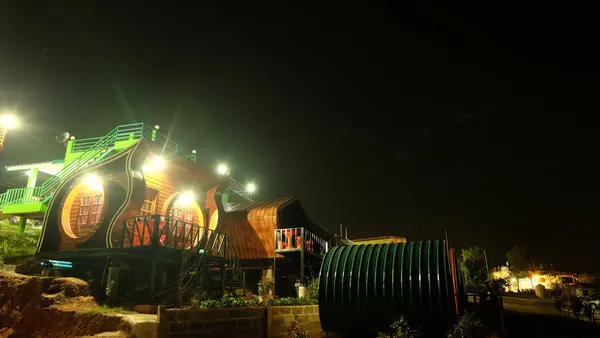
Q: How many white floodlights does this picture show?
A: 6